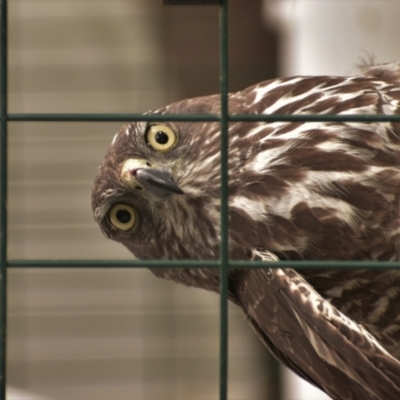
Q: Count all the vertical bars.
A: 2